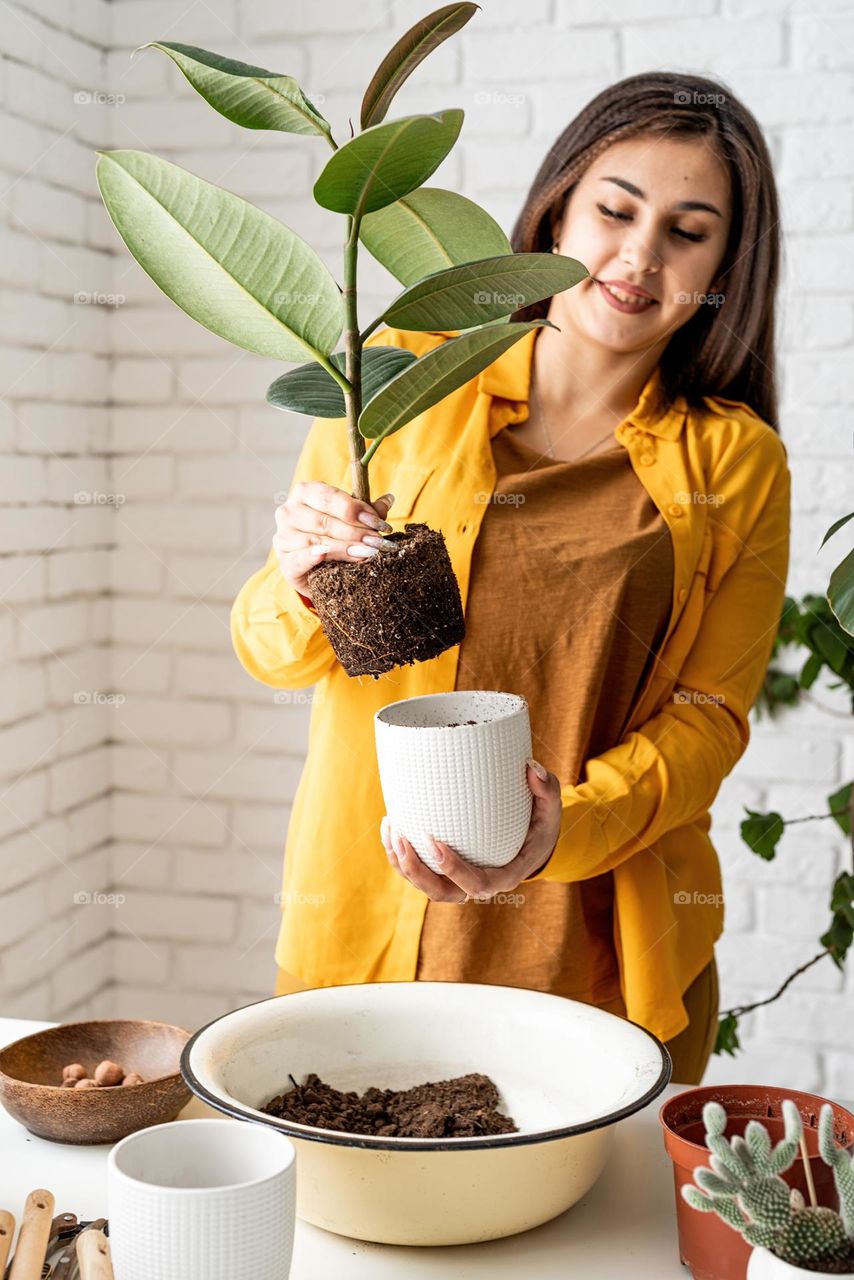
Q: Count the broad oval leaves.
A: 8